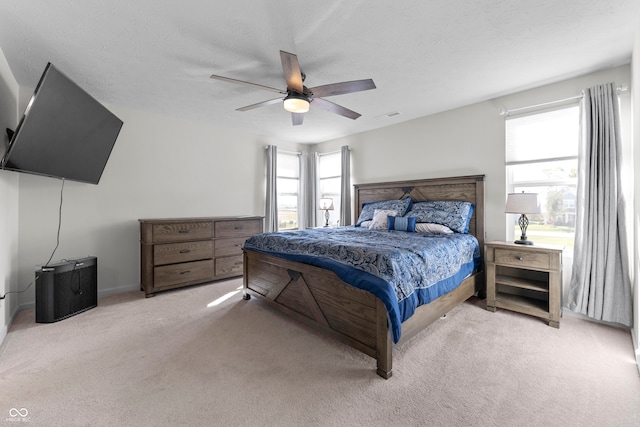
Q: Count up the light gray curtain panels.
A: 5